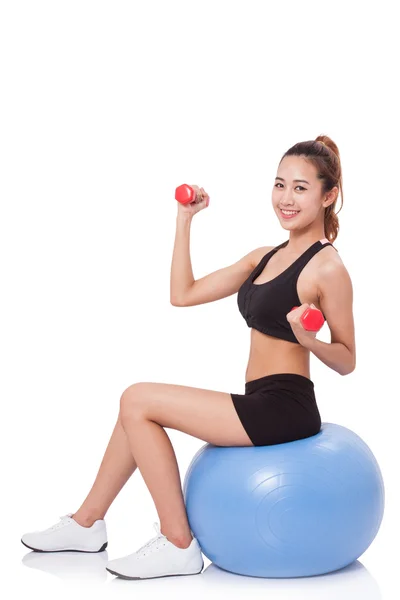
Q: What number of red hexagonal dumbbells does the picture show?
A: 2